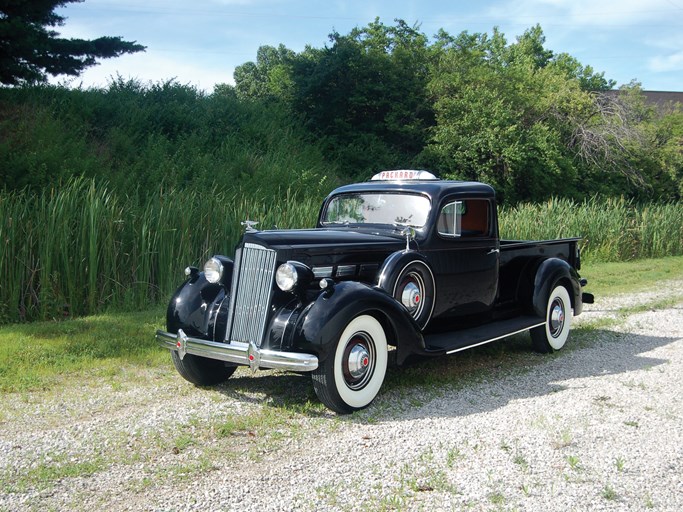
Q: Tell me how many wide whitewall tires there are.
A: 2